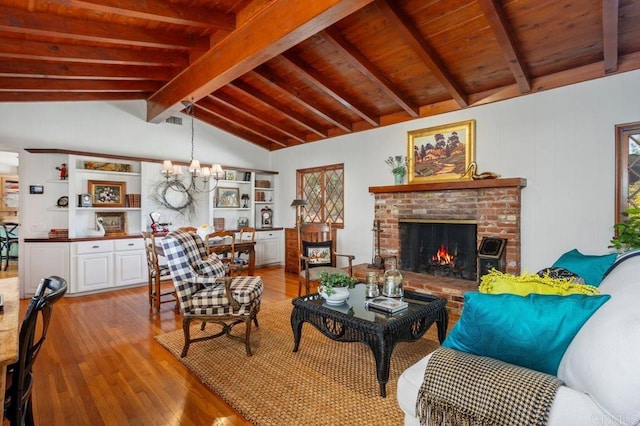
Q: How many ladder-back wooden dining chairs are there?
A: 4